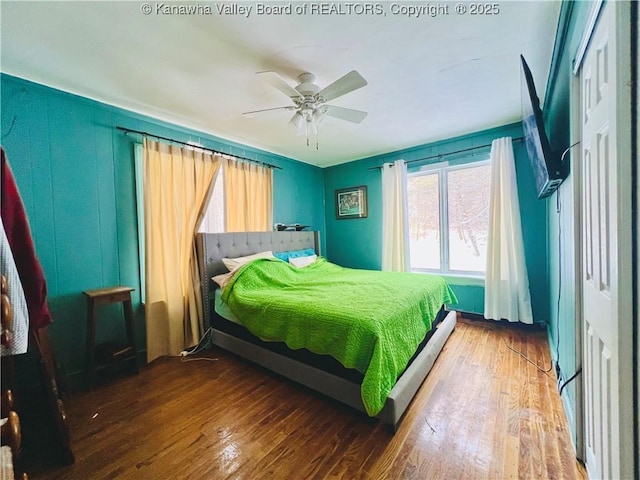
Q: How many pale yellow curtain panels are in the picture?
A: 2